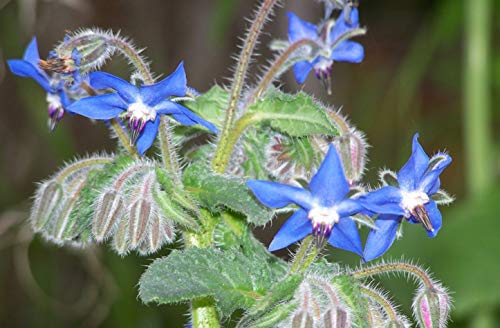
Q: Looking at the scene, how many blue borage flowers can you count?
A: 5